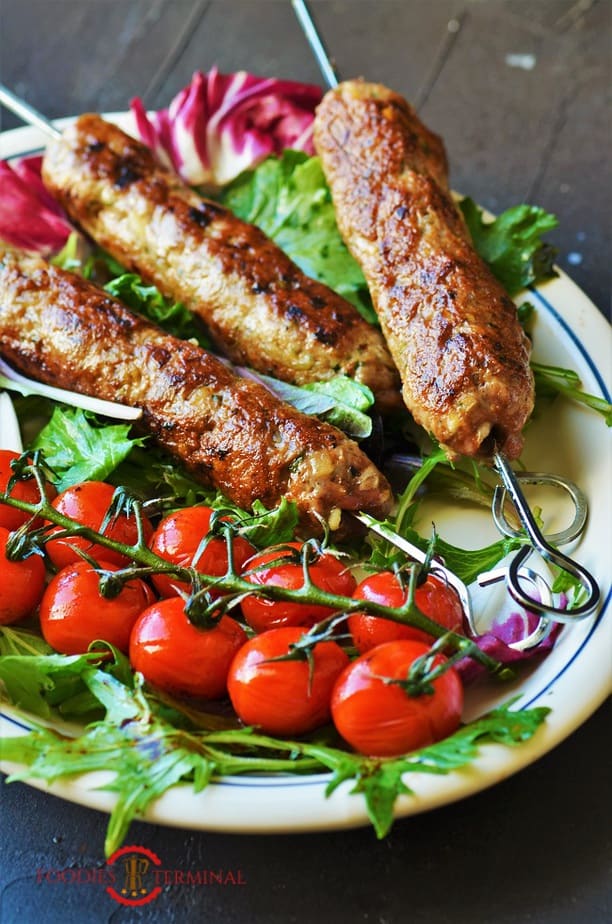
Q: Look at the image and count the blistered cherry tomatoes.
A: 10